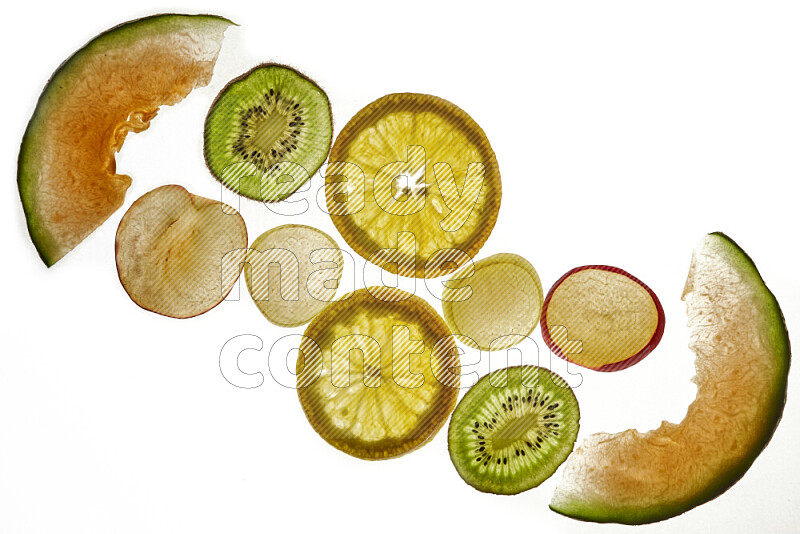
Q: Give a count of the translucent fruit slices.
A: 10